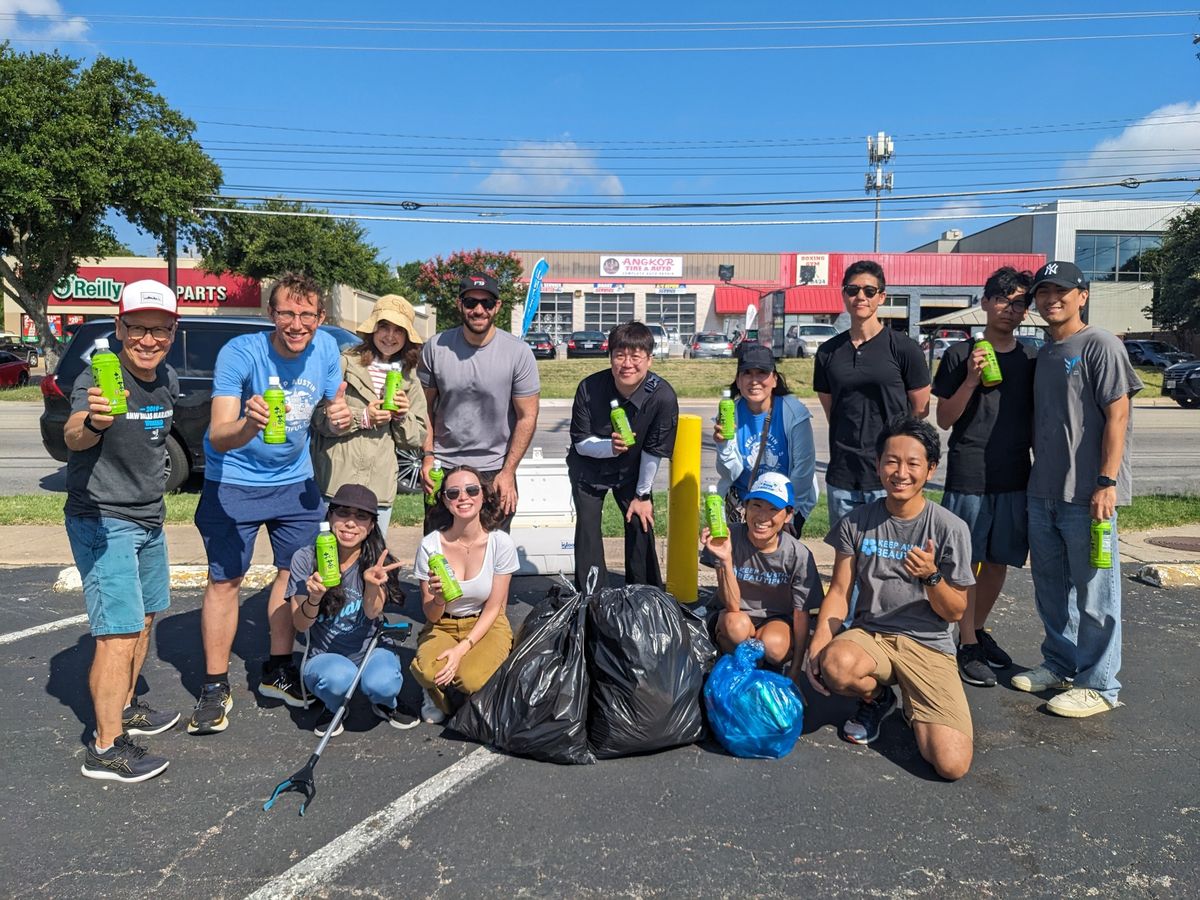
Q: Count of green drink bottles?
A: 11